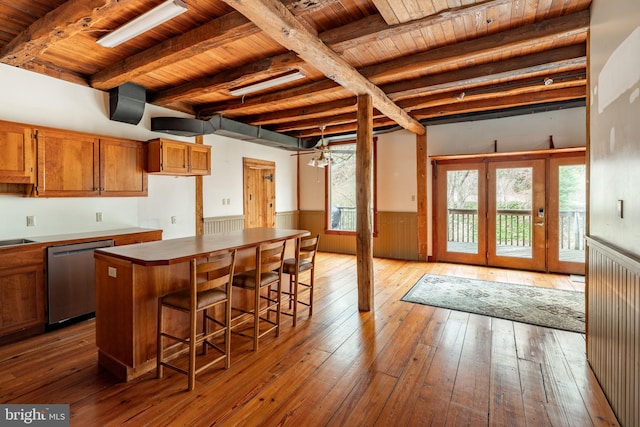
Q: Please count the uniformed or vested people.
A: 0